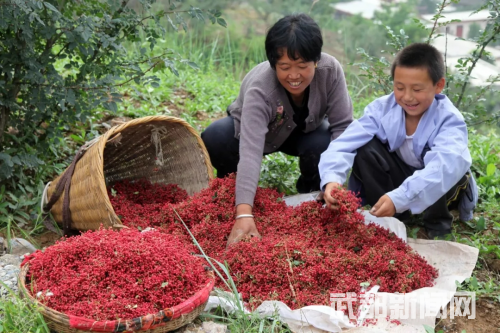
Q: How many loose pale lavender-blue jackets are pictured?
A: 1